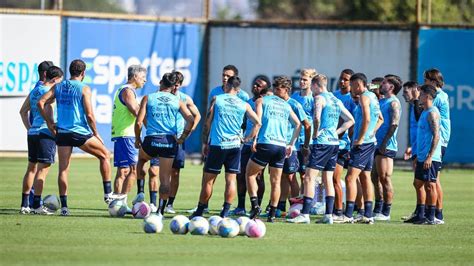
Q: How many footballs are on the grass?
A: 11